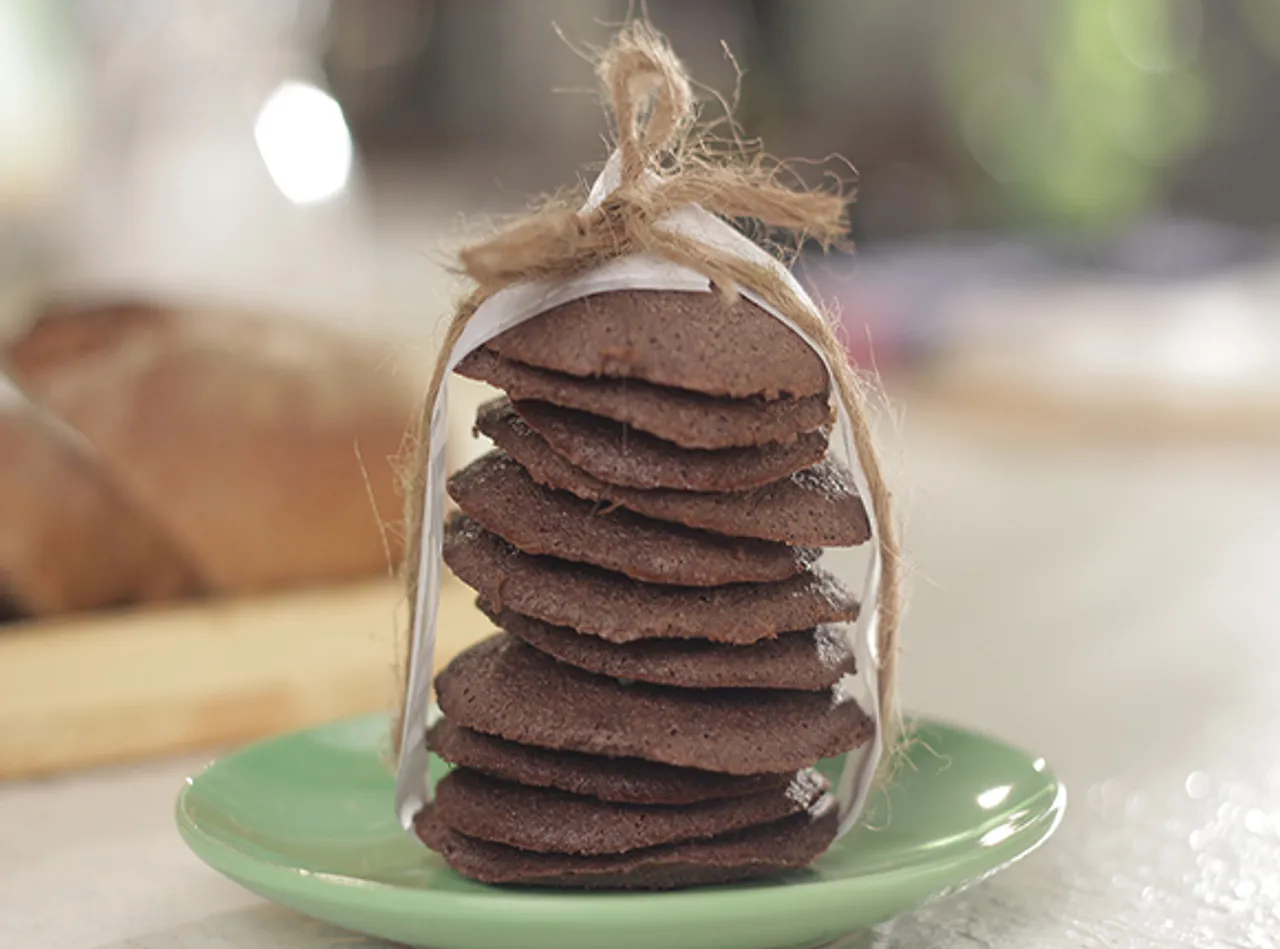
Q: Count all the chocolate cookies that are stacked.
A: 11